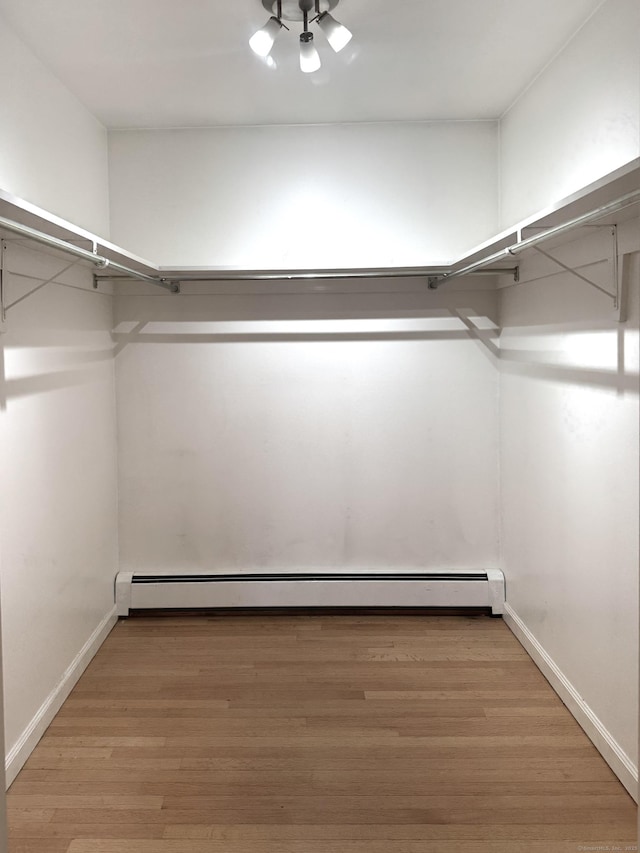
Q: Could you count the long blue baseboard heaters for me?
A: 0